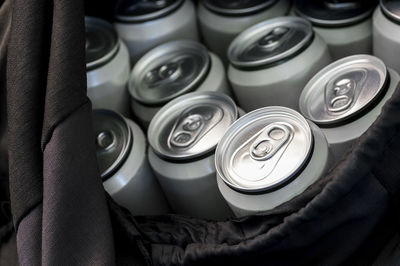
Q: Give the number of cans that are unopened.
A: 11